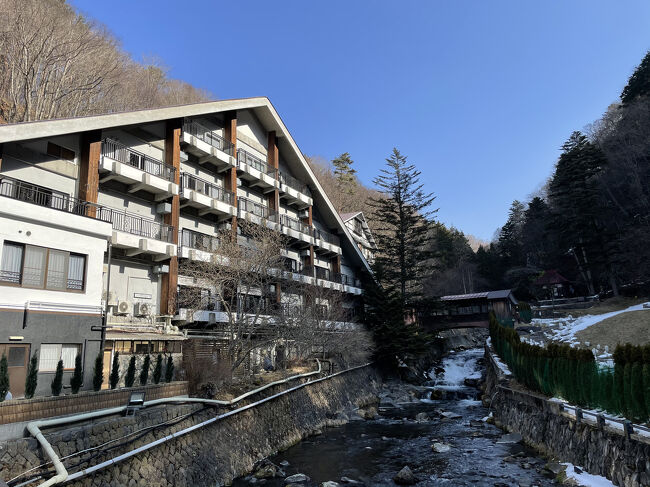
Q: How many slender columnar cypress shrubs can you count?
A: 10